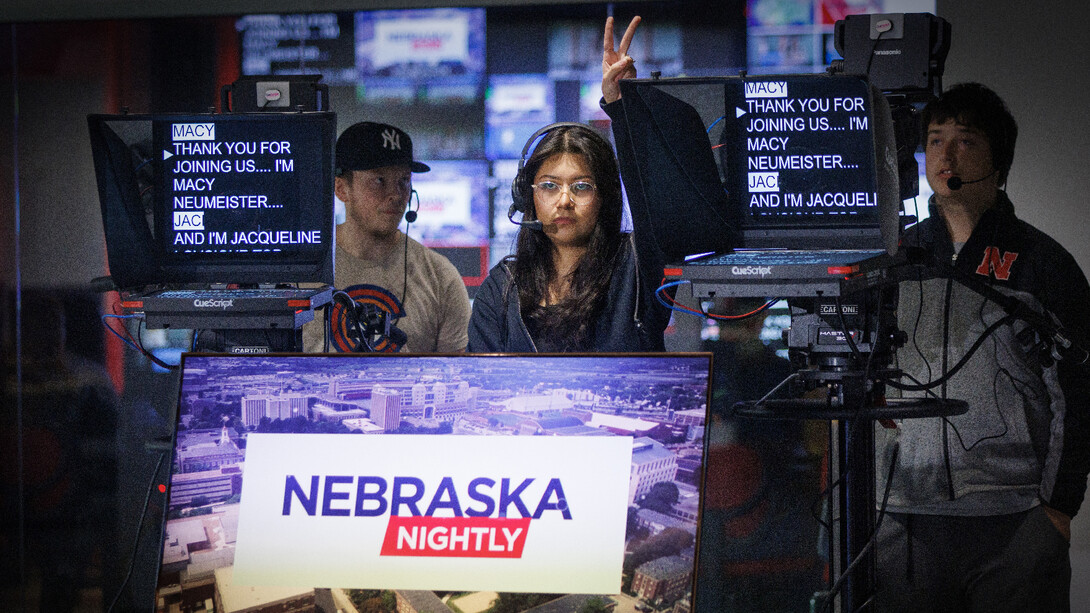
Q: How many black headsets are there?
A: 3